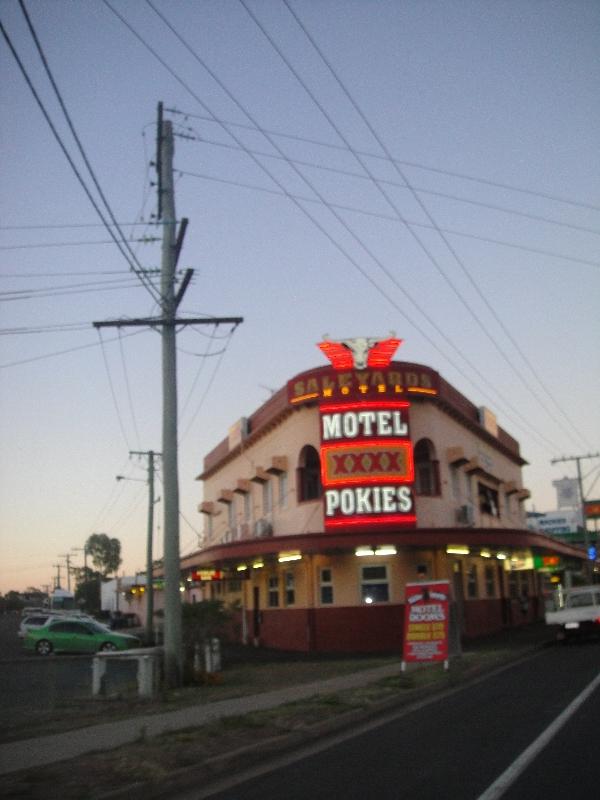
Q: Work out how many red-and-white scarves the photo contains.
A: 0